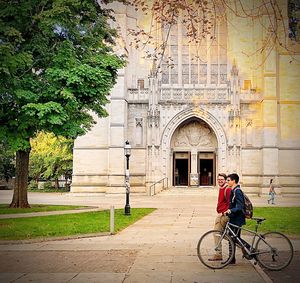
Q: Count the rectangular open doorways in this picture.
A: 2